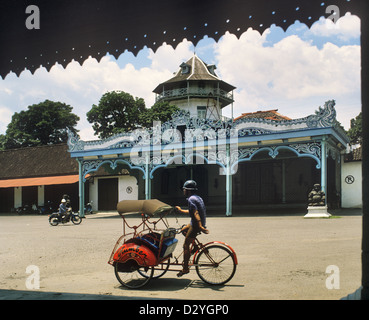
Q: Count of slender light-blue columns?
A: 4